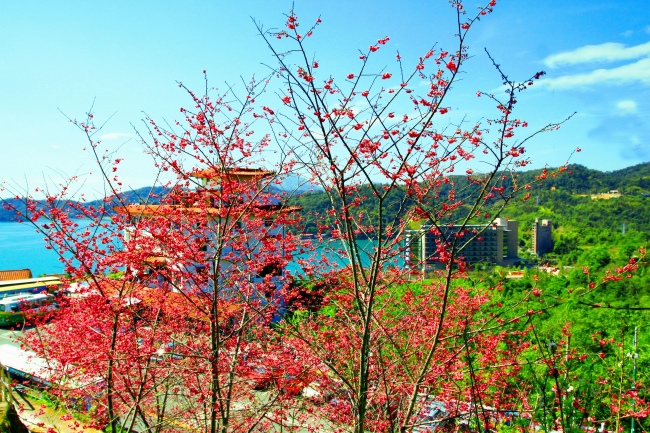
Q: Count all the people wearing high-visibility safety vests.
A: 0